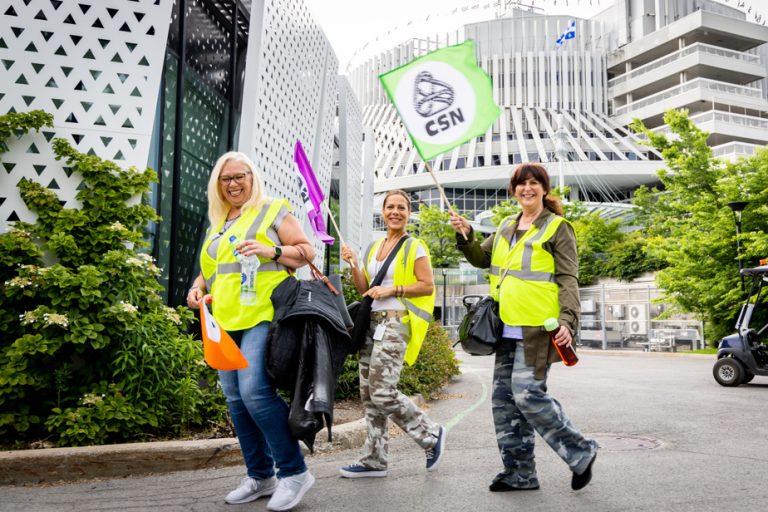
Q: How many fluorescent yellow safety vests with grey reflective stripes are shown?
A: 3